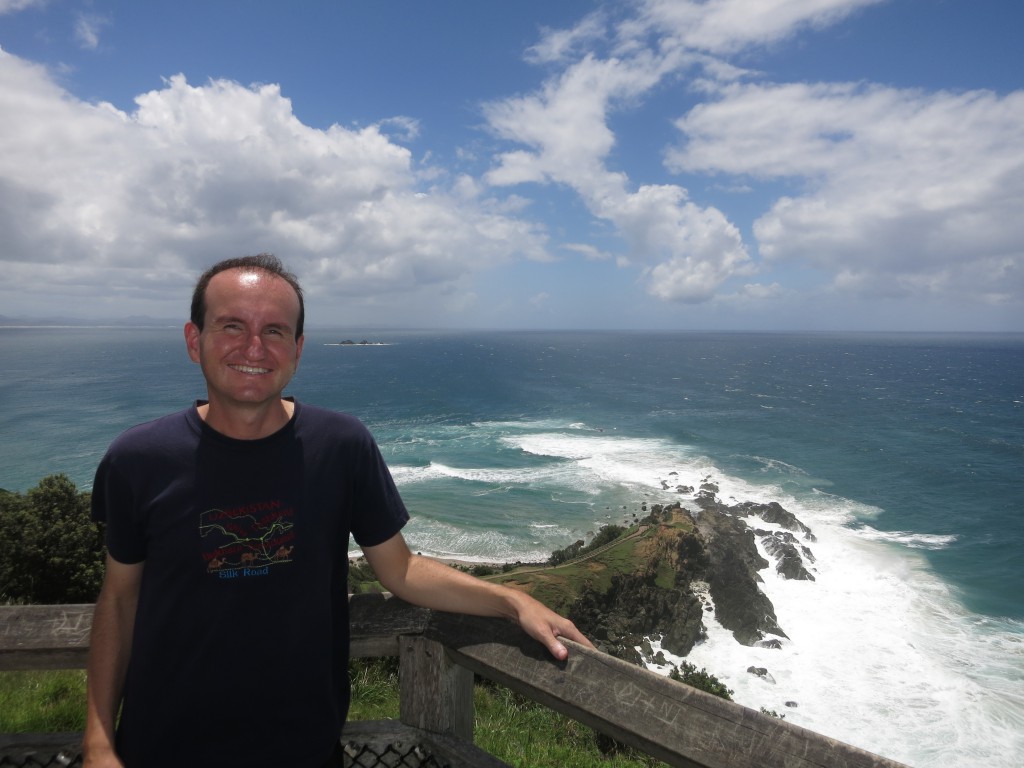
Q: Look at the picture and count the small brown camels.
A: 3